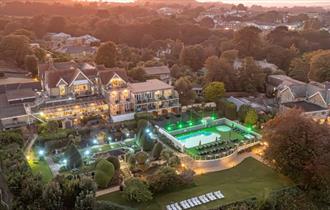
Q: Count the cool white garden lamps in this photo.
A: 8